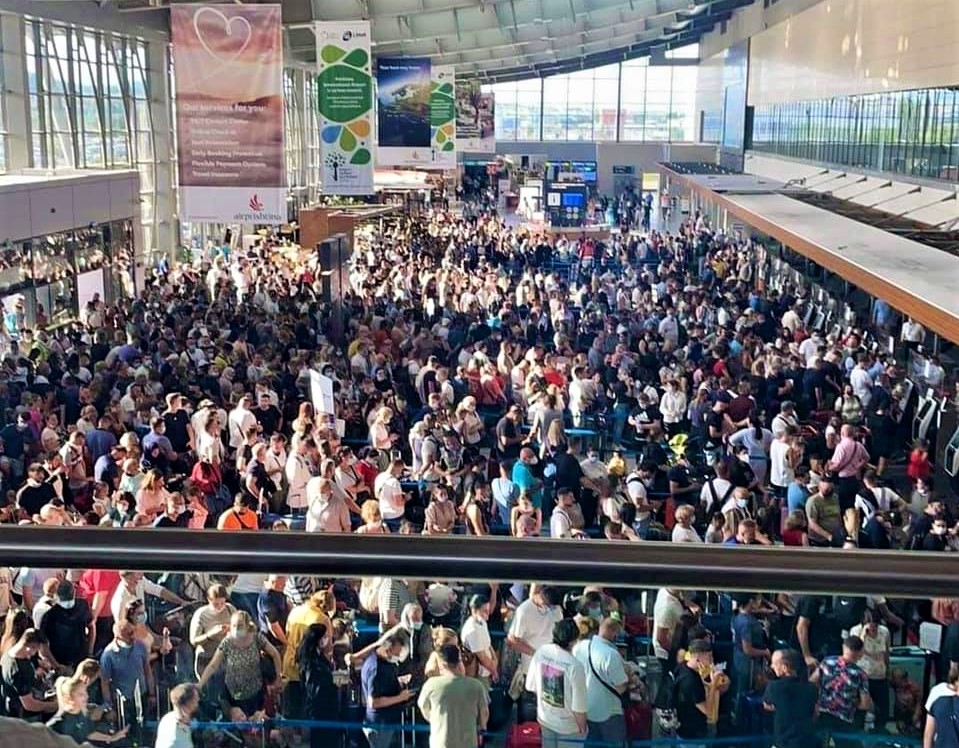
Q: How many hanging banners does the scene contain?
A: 6